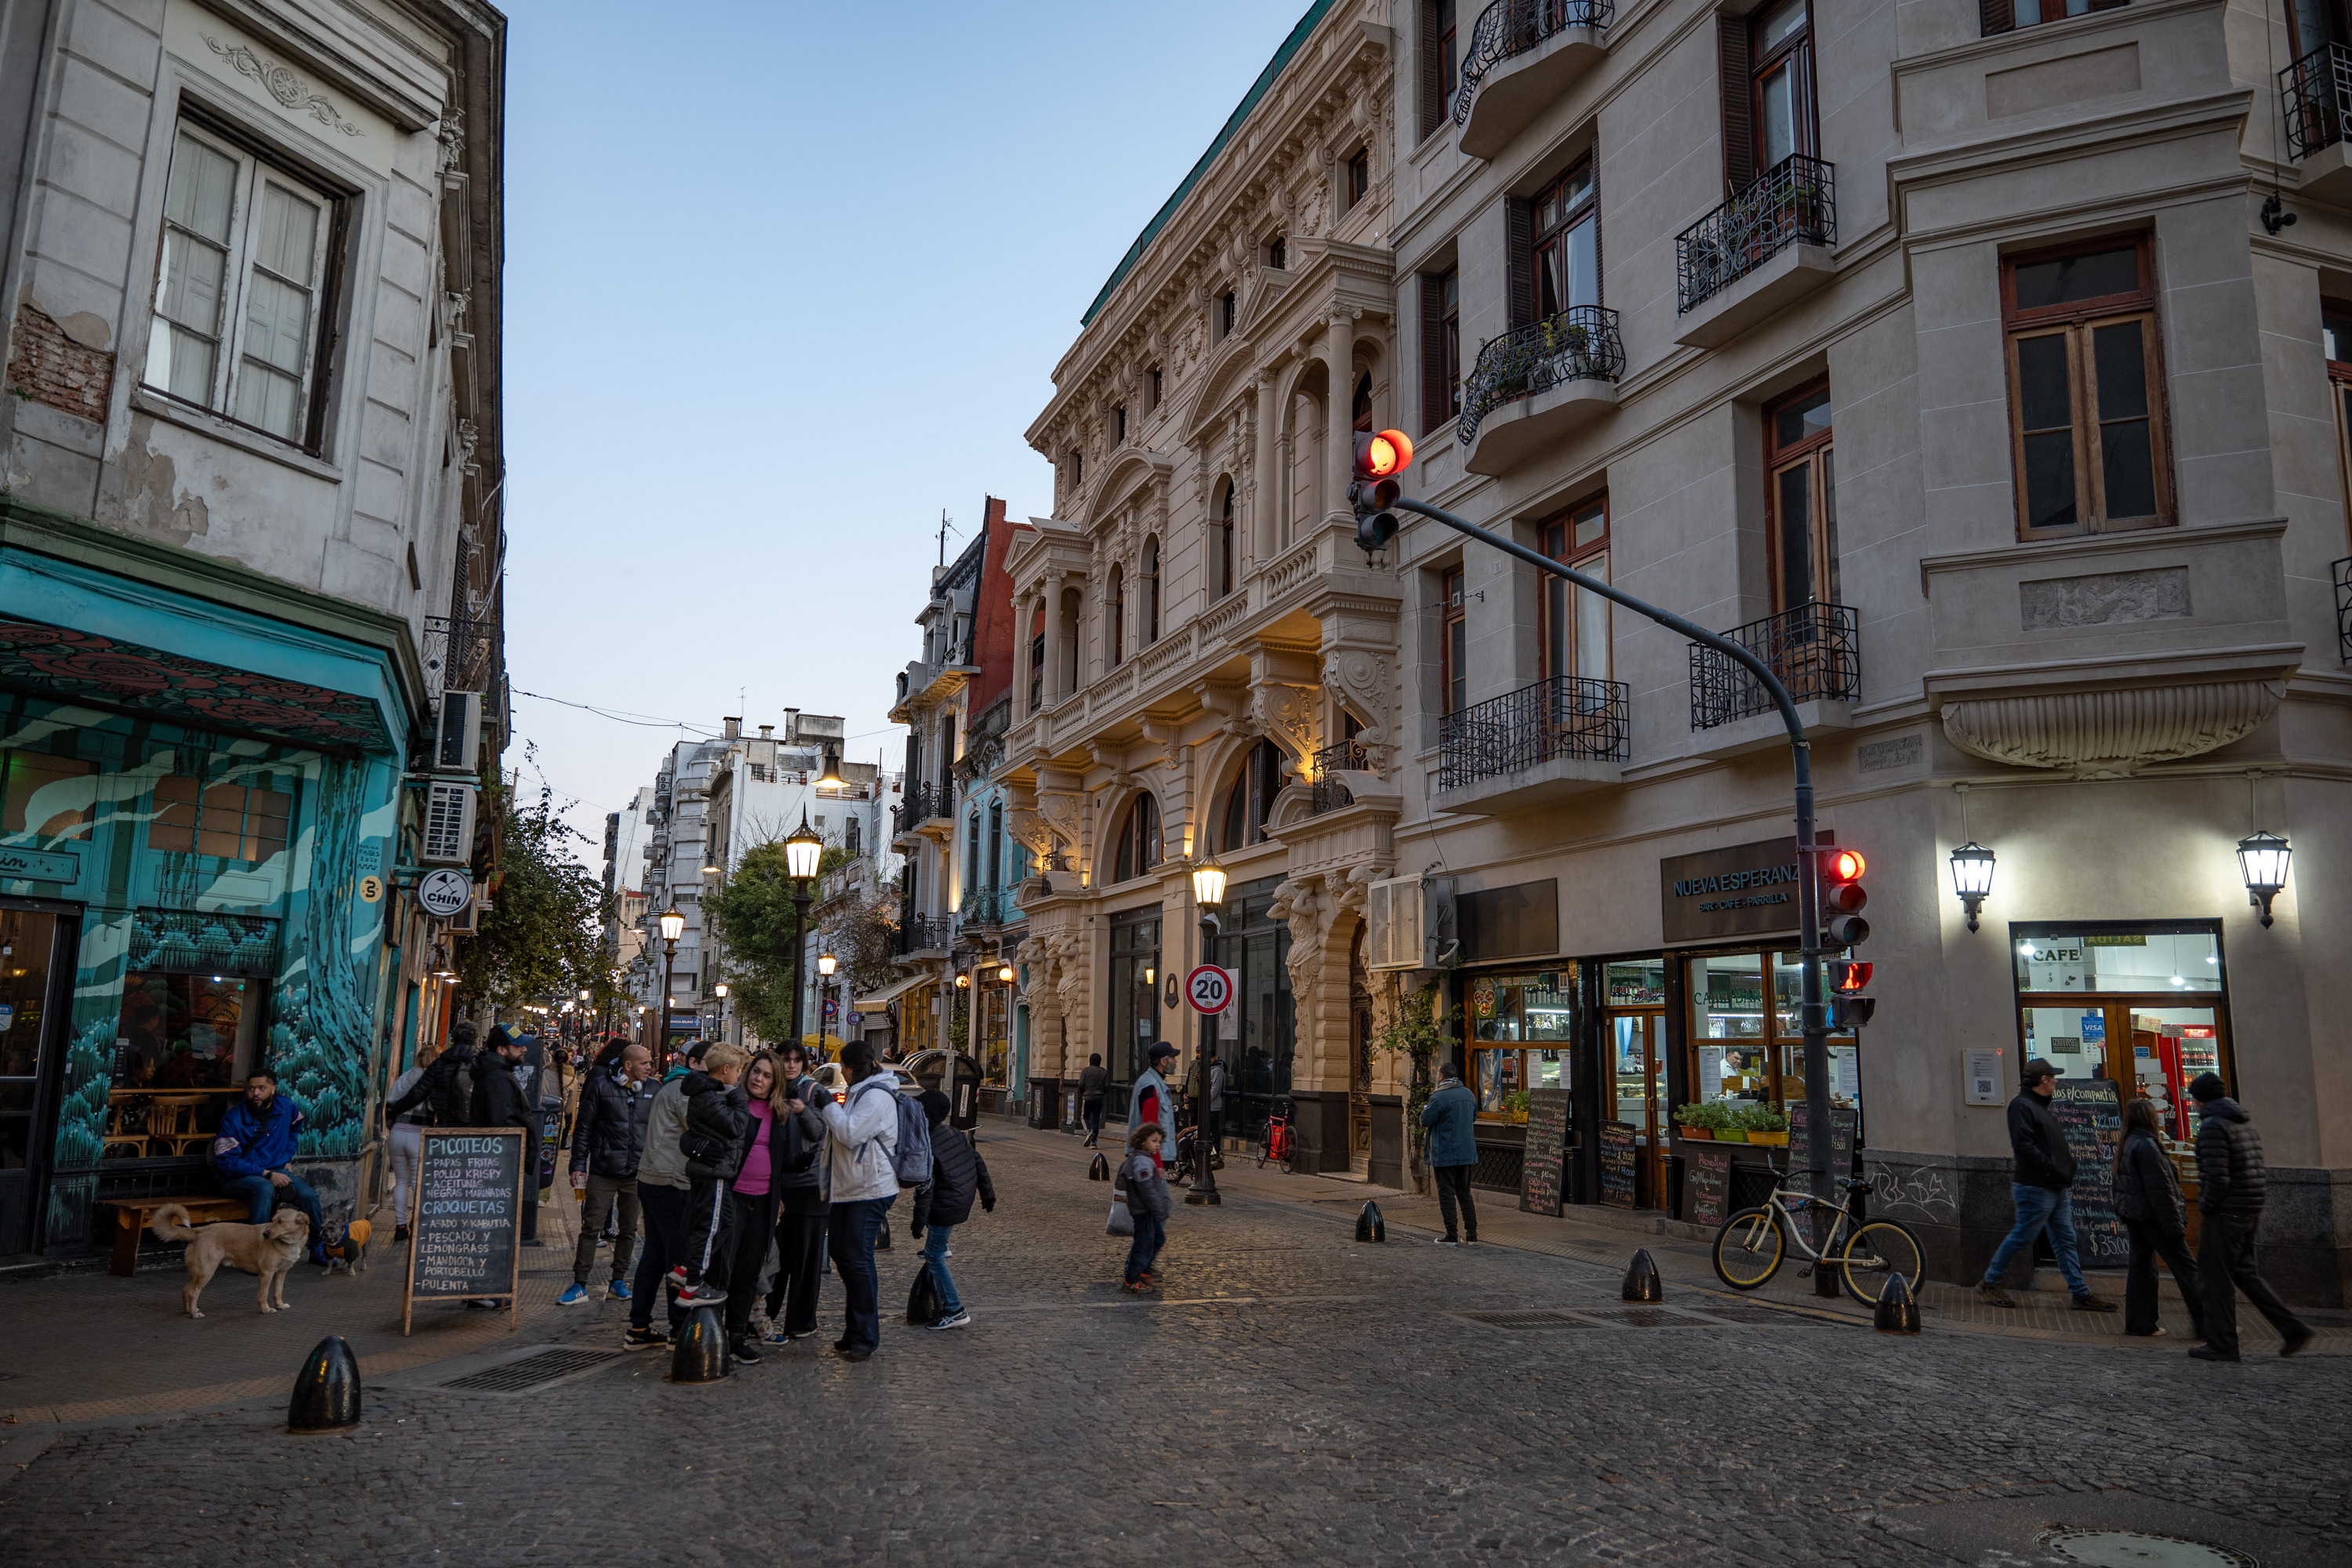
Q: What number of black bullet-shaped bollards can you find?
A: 8